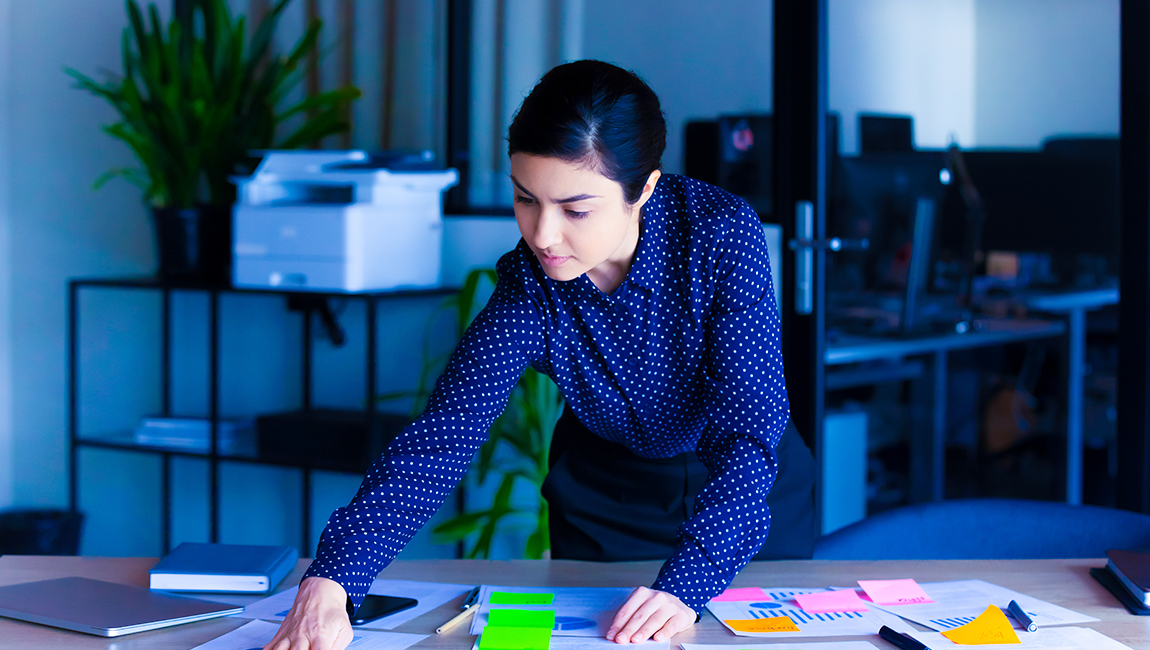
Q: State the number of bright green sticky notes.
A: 3